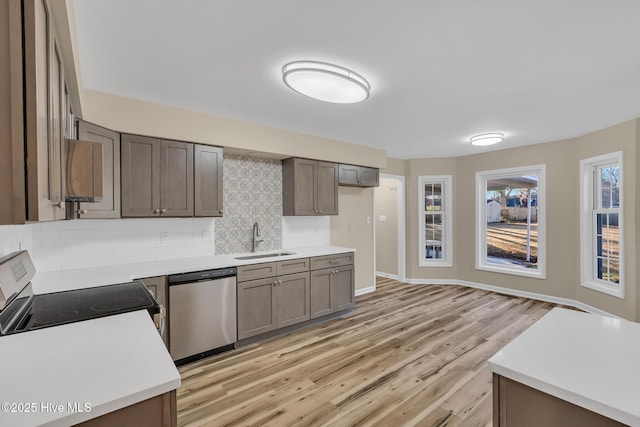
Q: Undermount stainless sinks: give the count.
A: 1